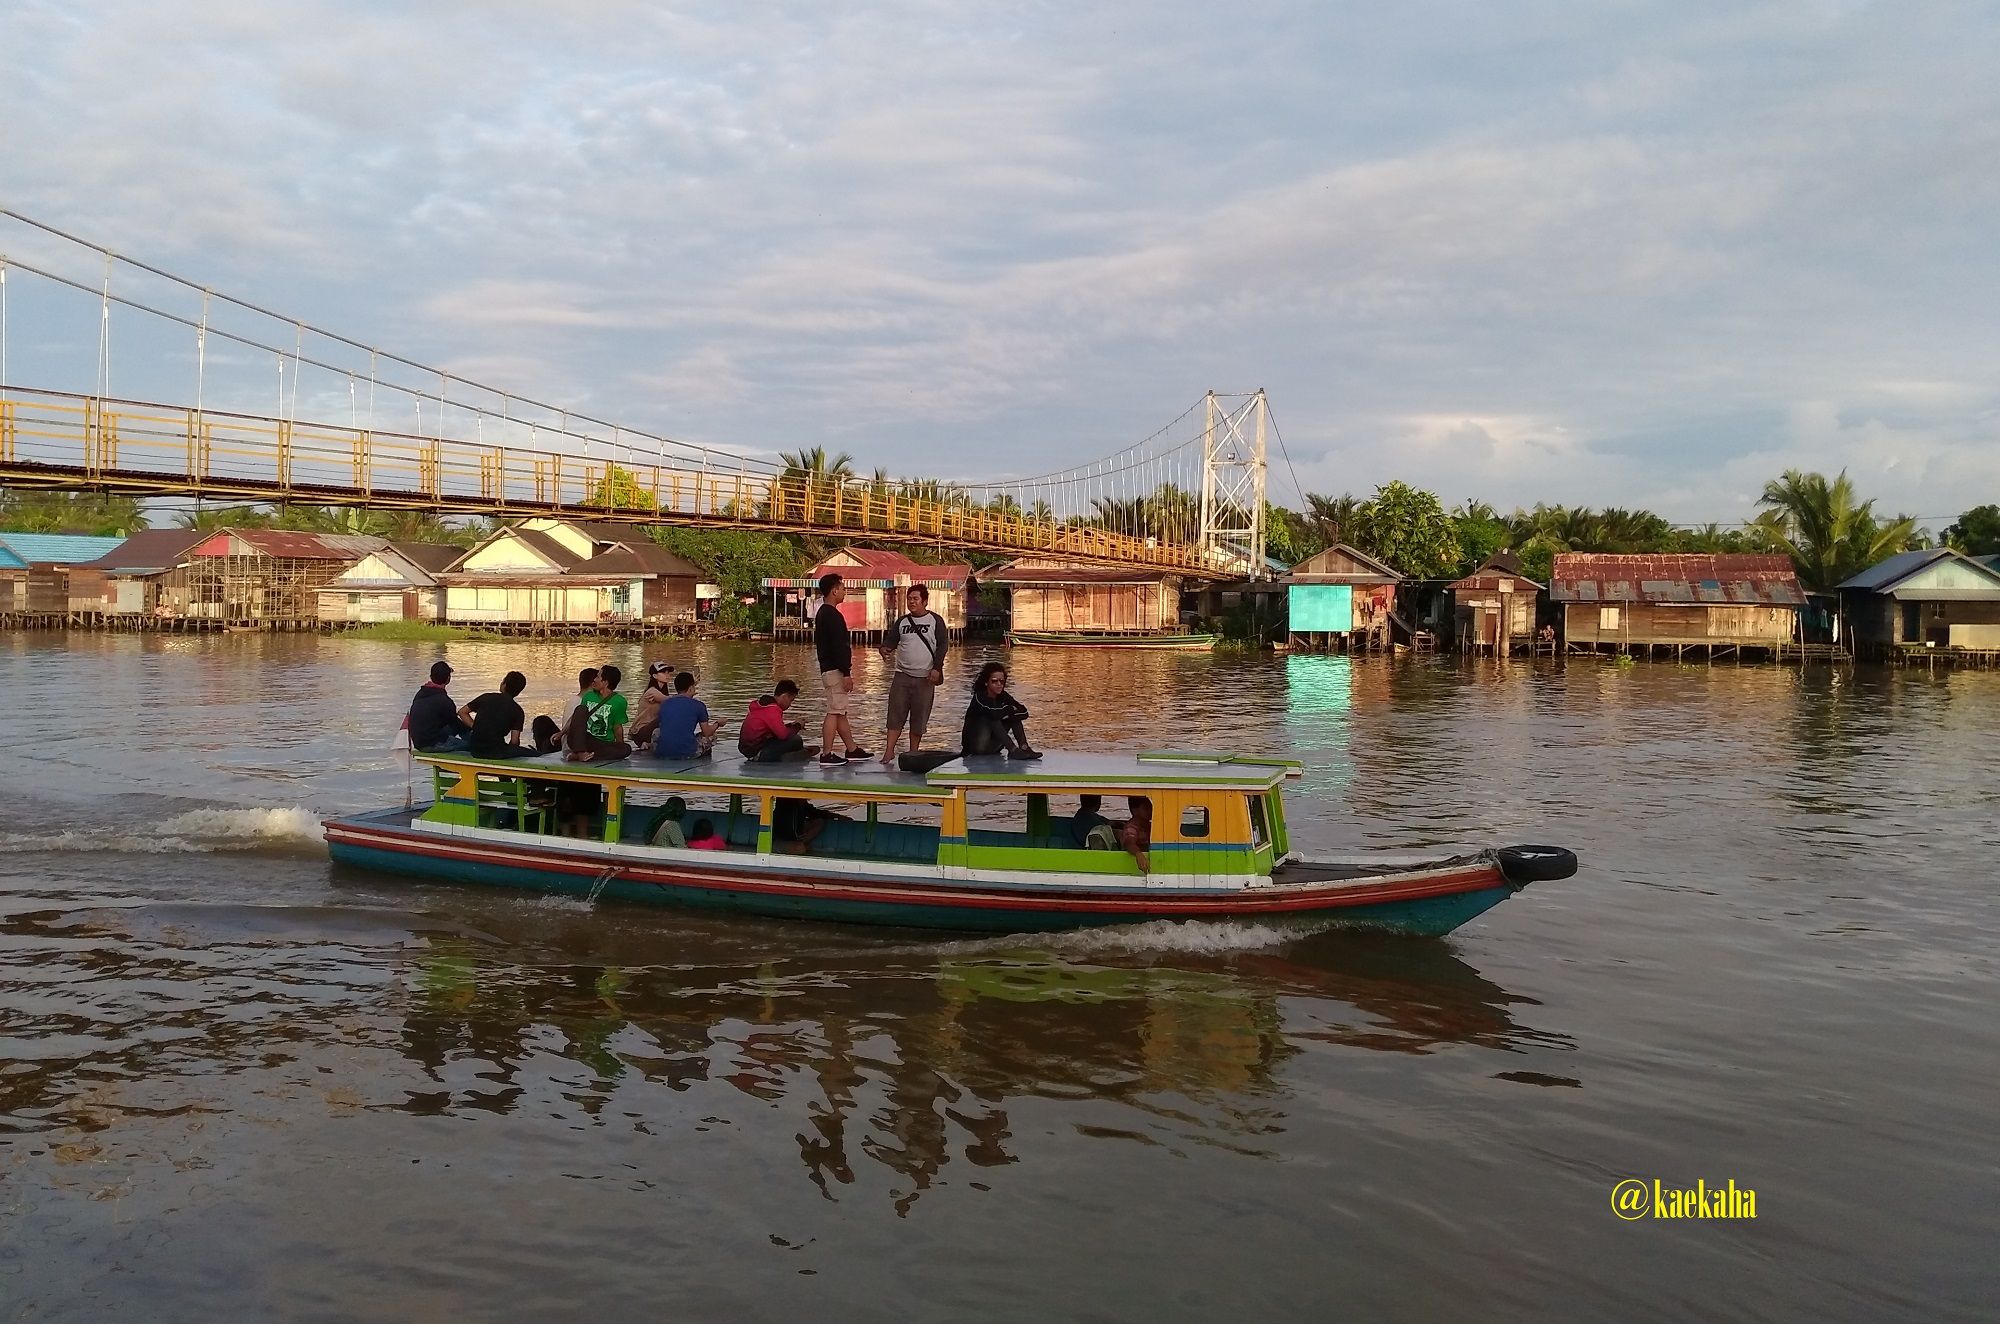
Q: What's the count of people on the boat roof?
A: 10